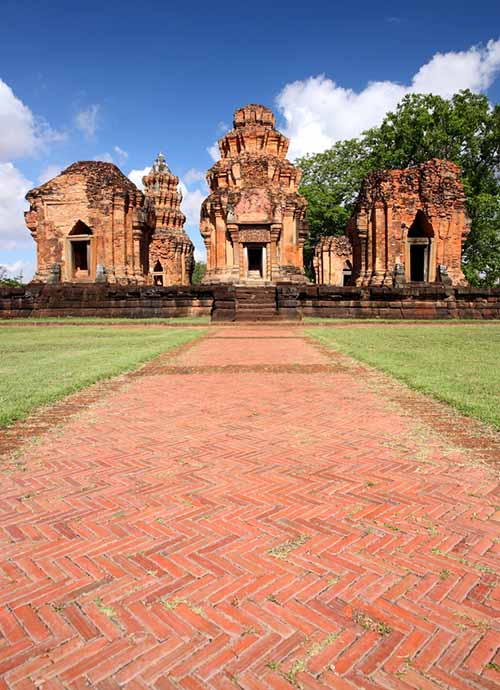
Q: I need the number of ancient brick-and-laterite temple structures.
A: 5